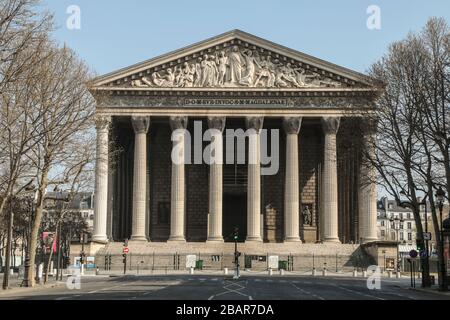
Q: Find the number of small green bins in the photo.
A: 2